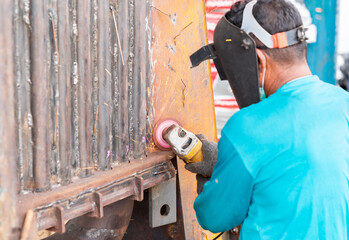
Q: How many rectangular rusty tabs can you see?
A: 3